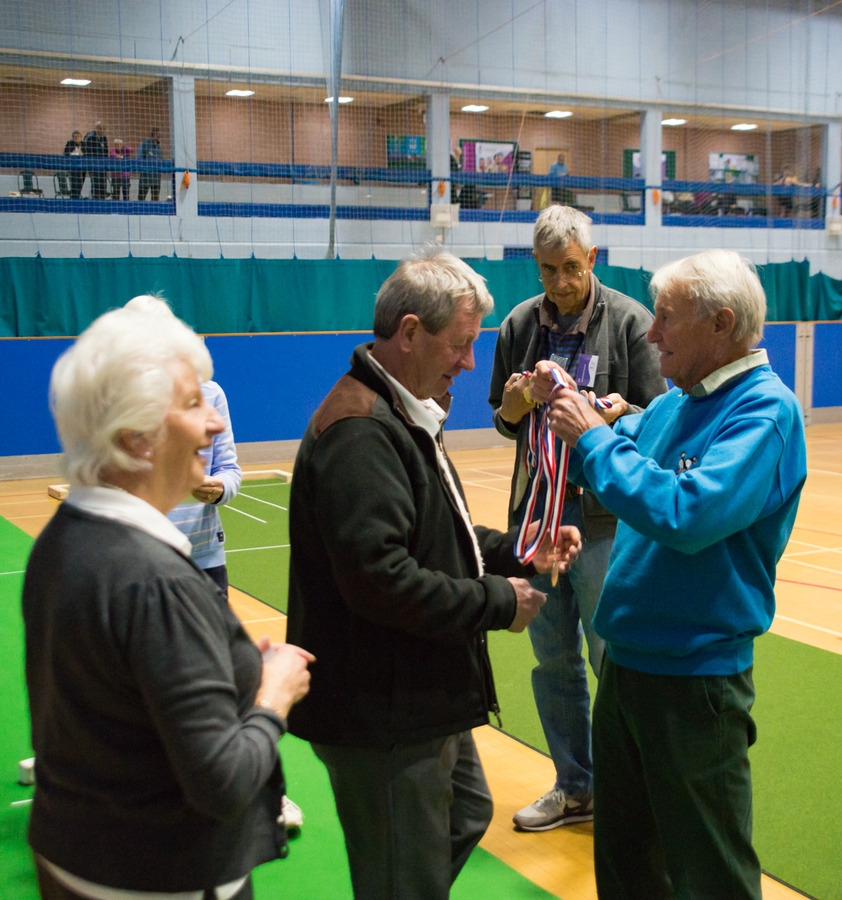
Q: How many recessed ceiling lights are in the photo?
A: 7